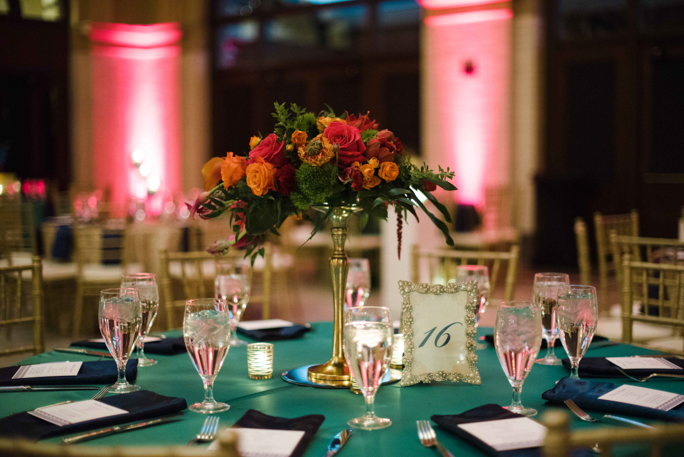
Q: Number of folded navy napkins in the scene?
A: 9